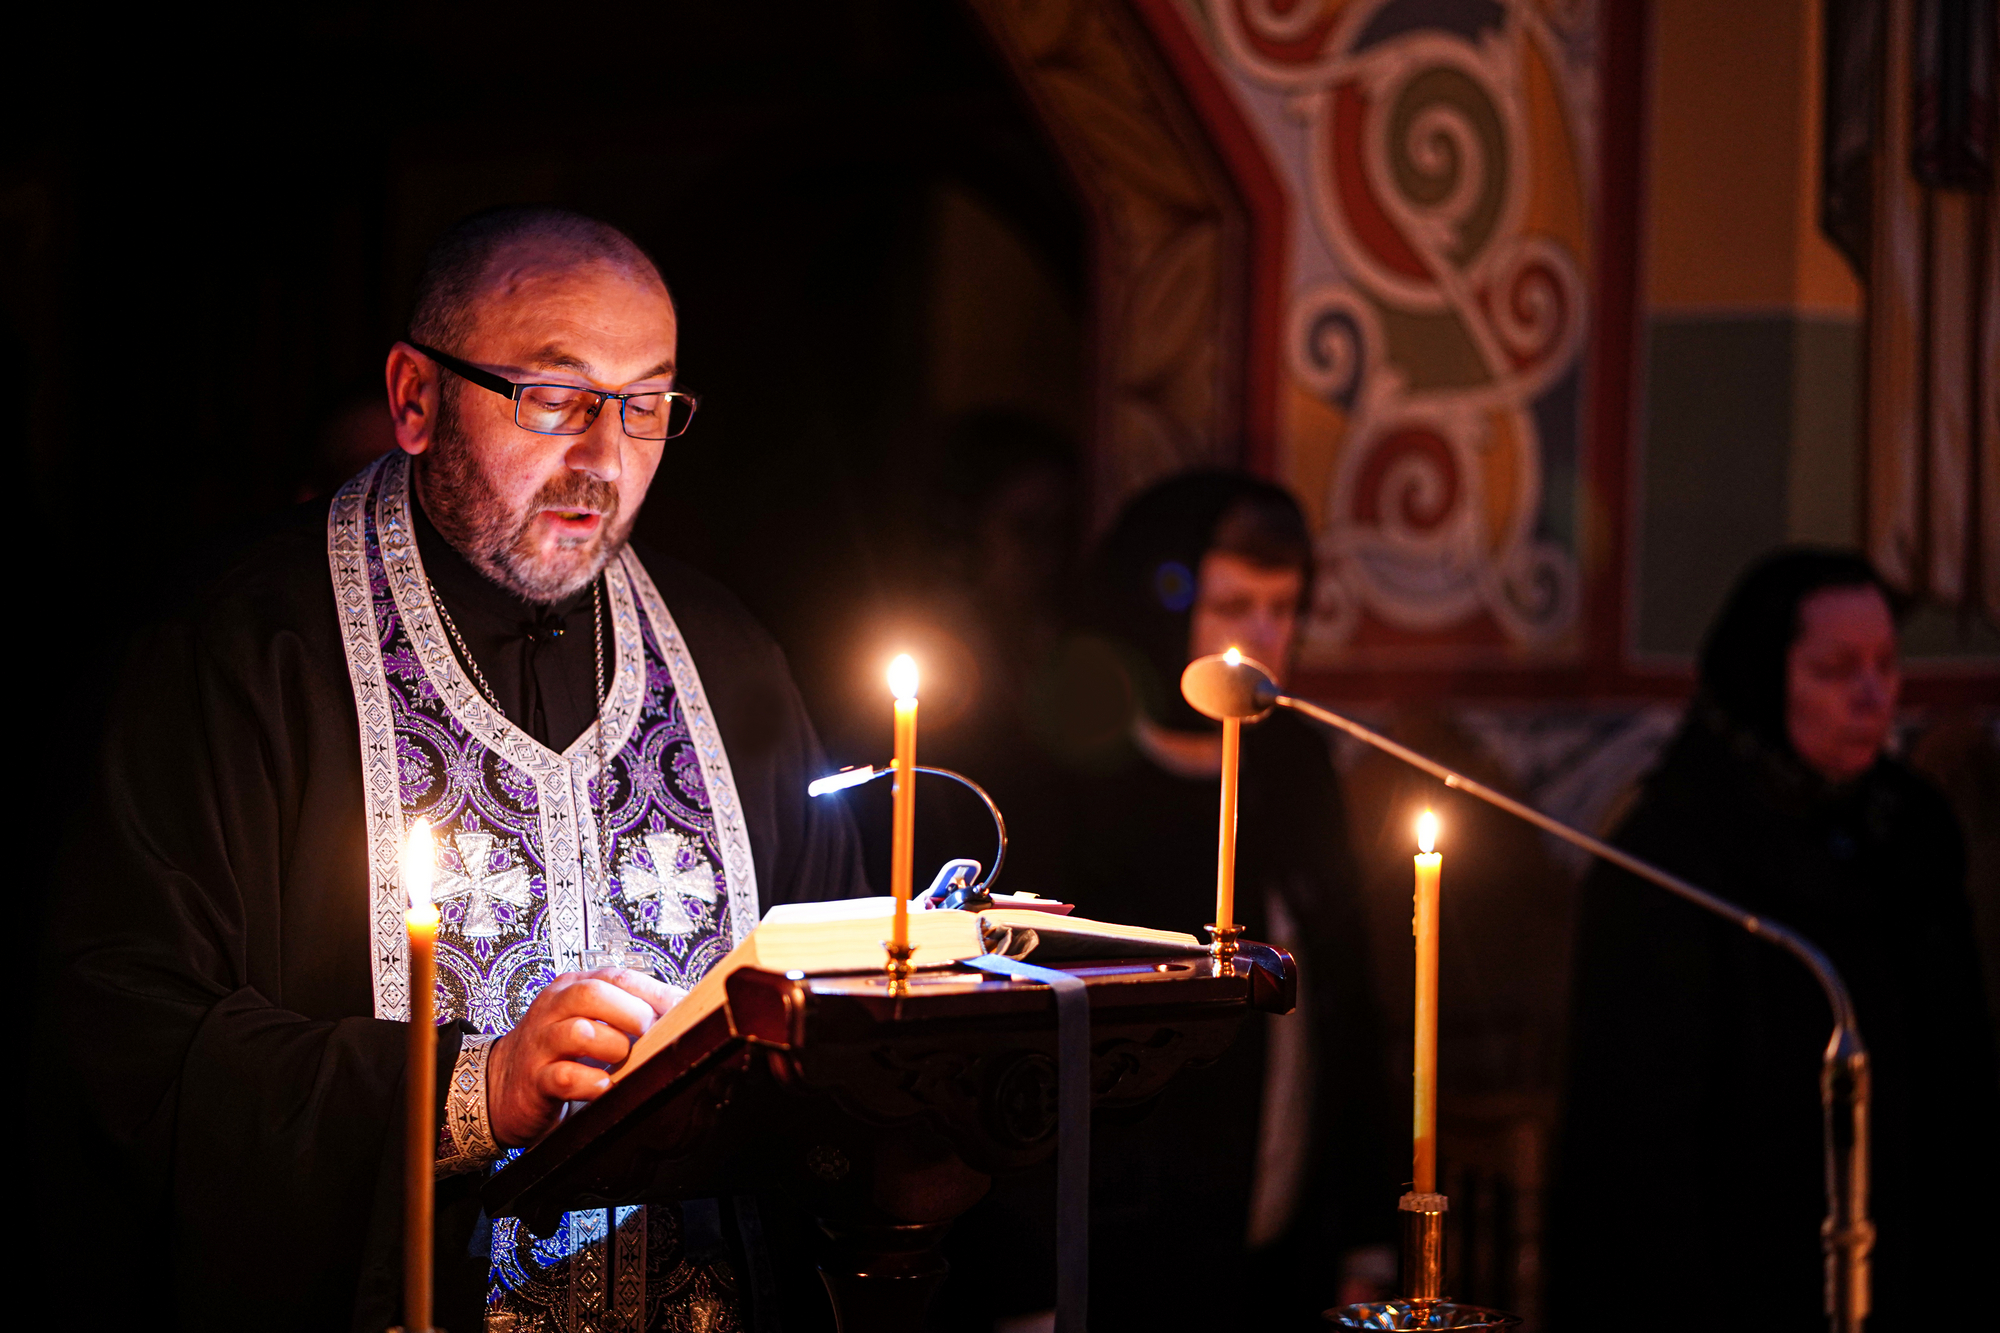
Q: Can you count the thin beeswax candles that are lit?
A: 4